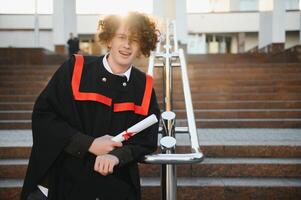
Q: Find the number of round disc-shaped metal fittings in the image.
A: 2